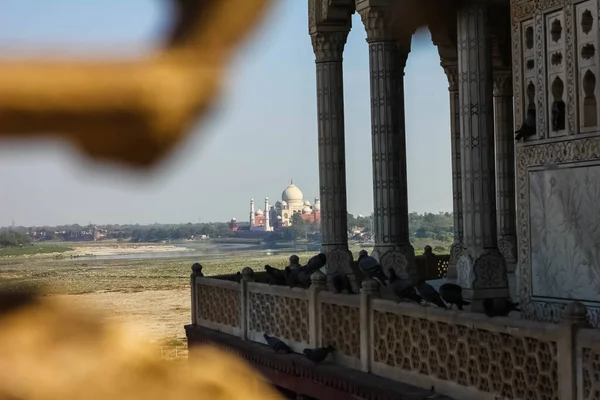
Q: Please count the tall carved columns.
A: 5